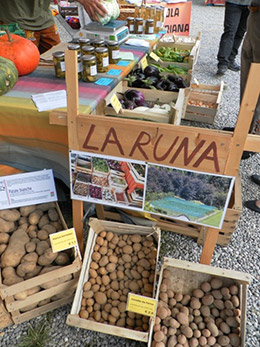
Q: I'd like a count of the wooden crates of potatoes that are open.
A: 3